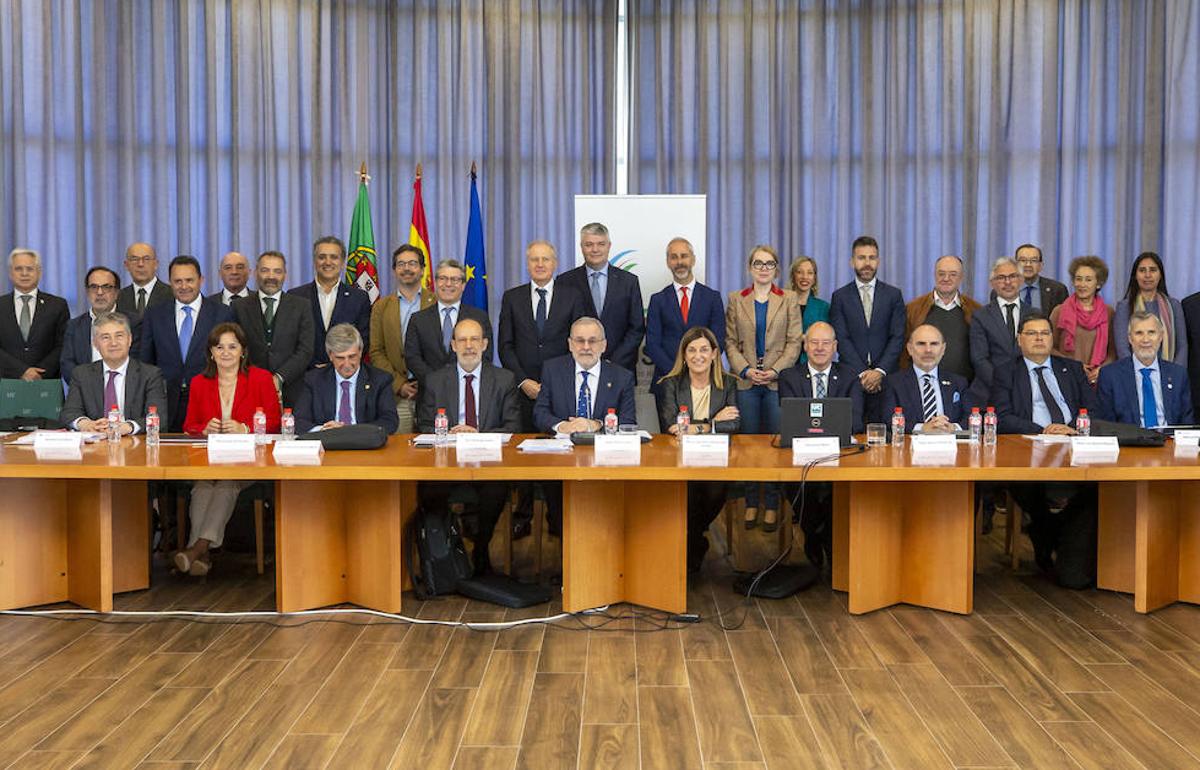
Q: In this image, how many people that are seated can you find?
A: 10